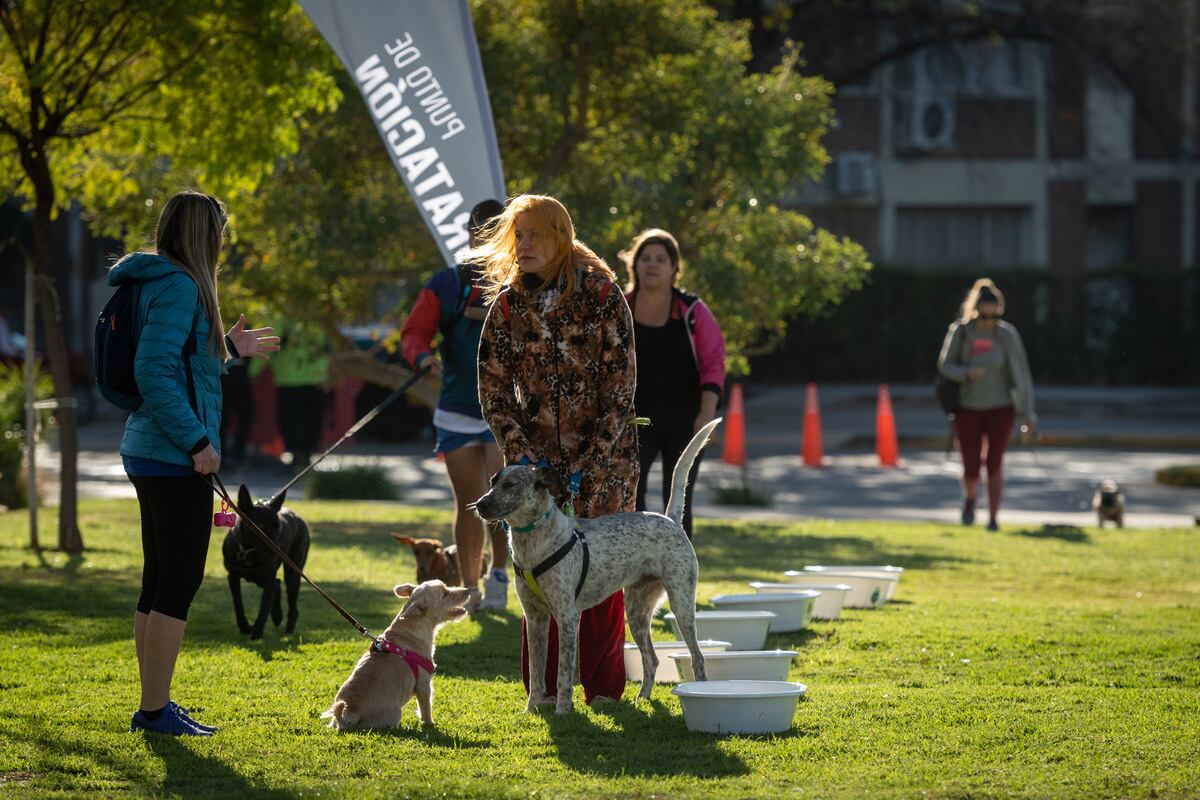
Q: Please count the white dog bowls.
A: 8